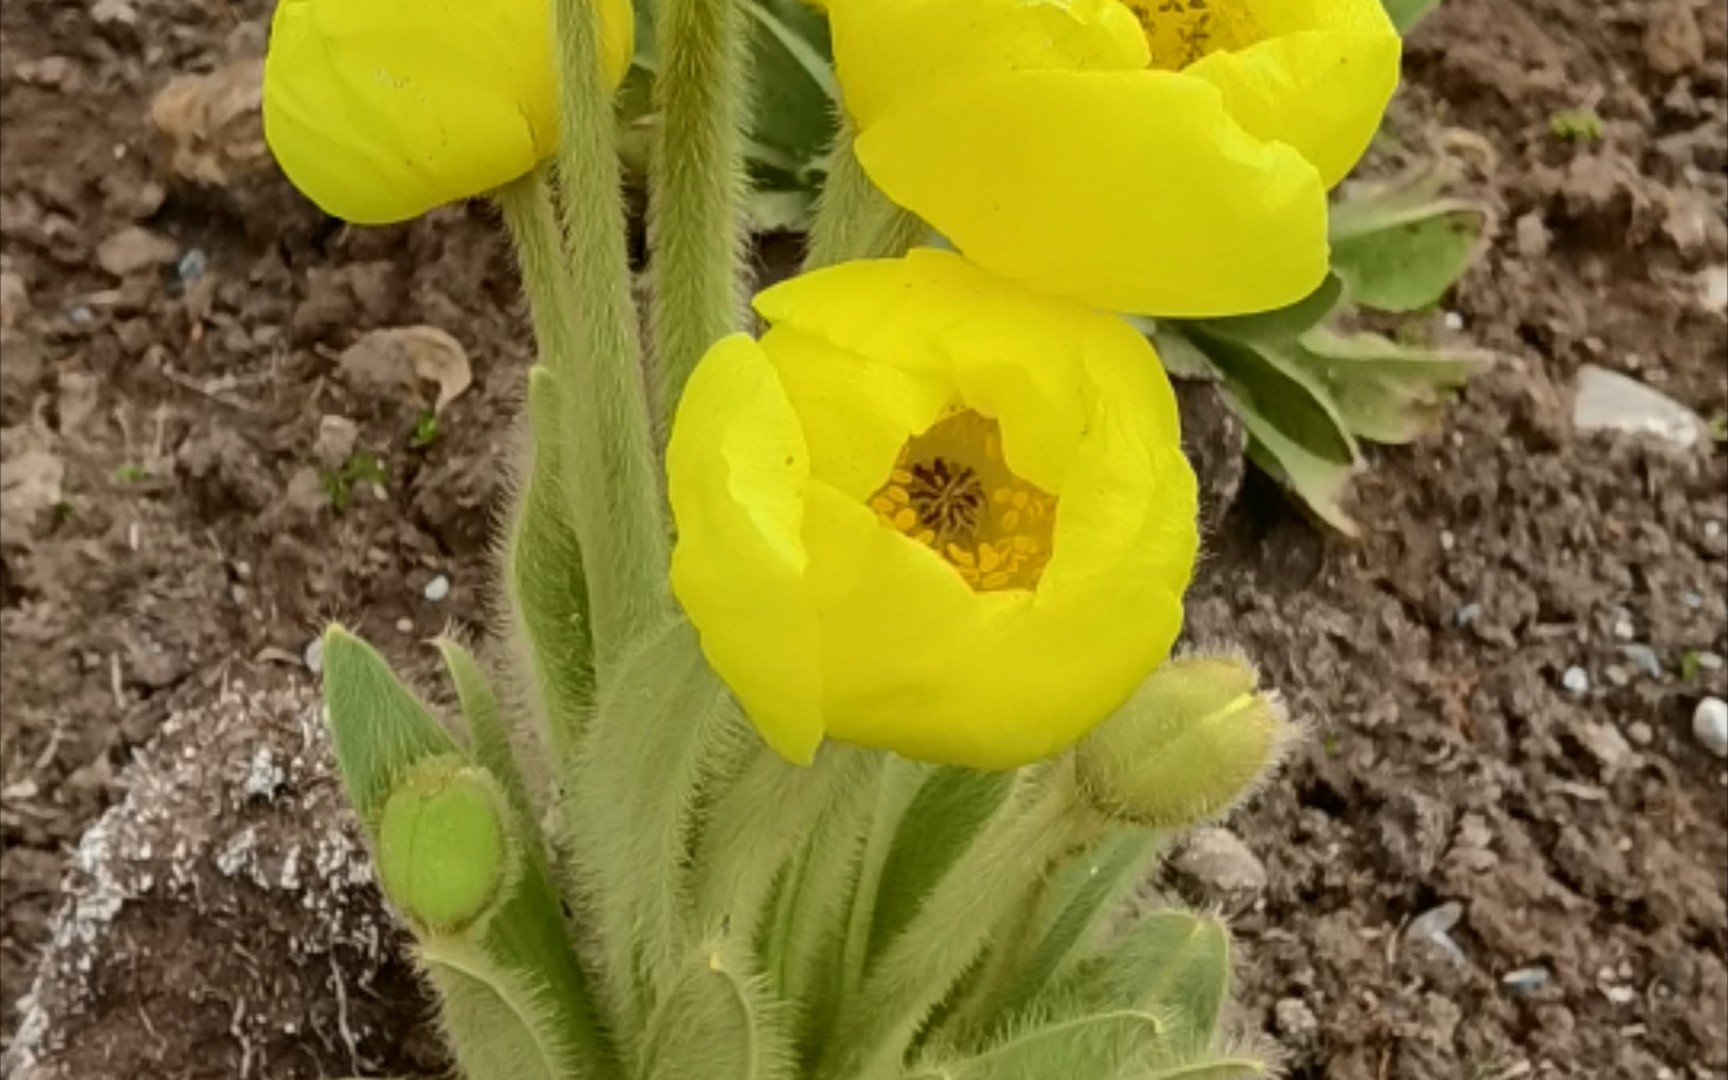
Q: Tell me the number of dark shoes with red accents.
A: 0